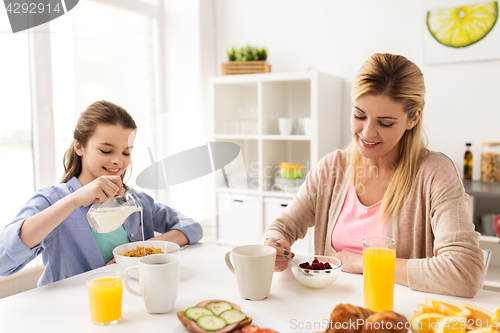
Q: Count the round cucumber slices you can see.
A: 4